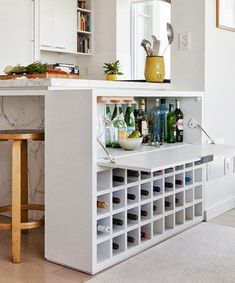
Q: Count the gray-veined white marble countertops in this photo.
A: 1